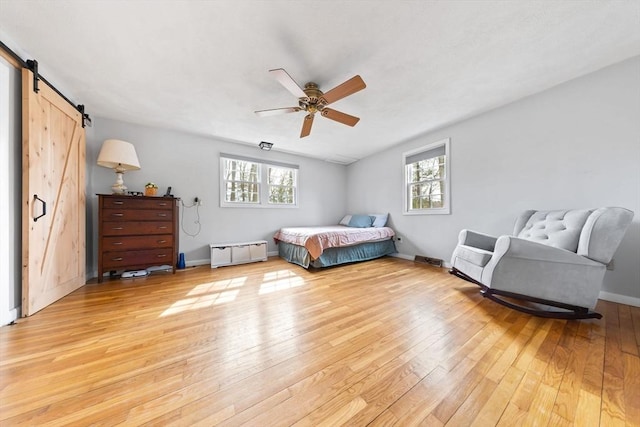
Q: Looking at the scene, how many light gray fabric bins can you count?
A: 3